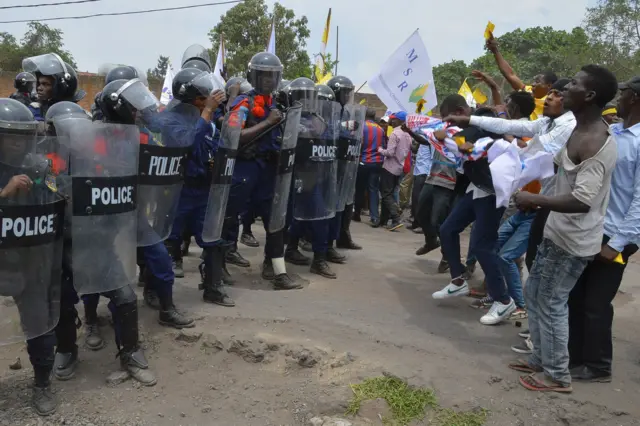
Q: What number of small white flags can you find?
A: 3